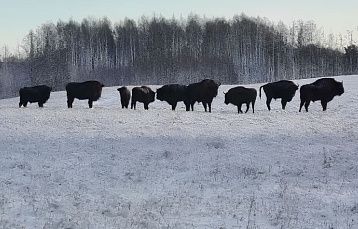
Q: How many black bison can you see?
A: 9